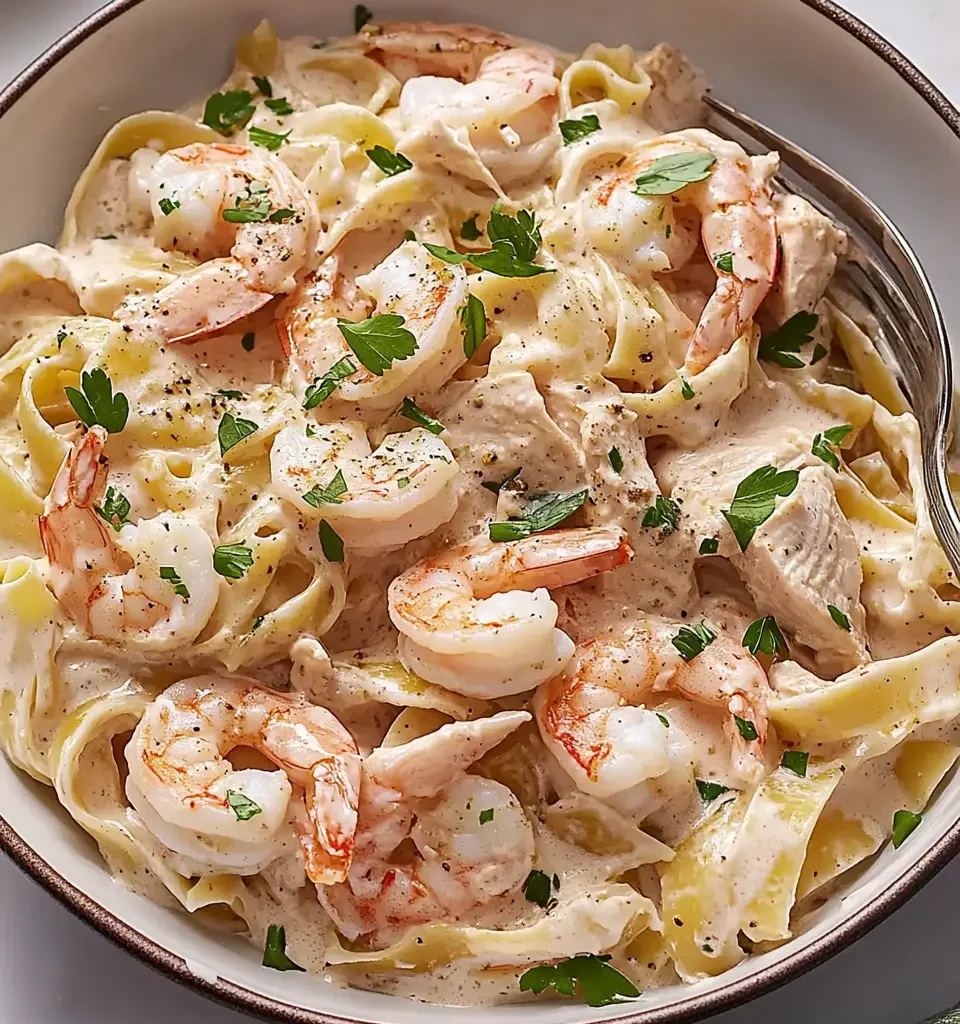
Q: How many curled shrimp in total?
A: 10